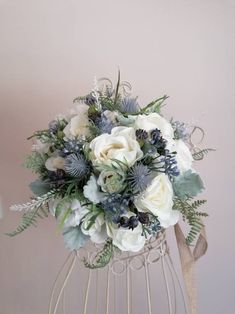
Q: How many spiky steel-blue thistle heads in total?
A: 3